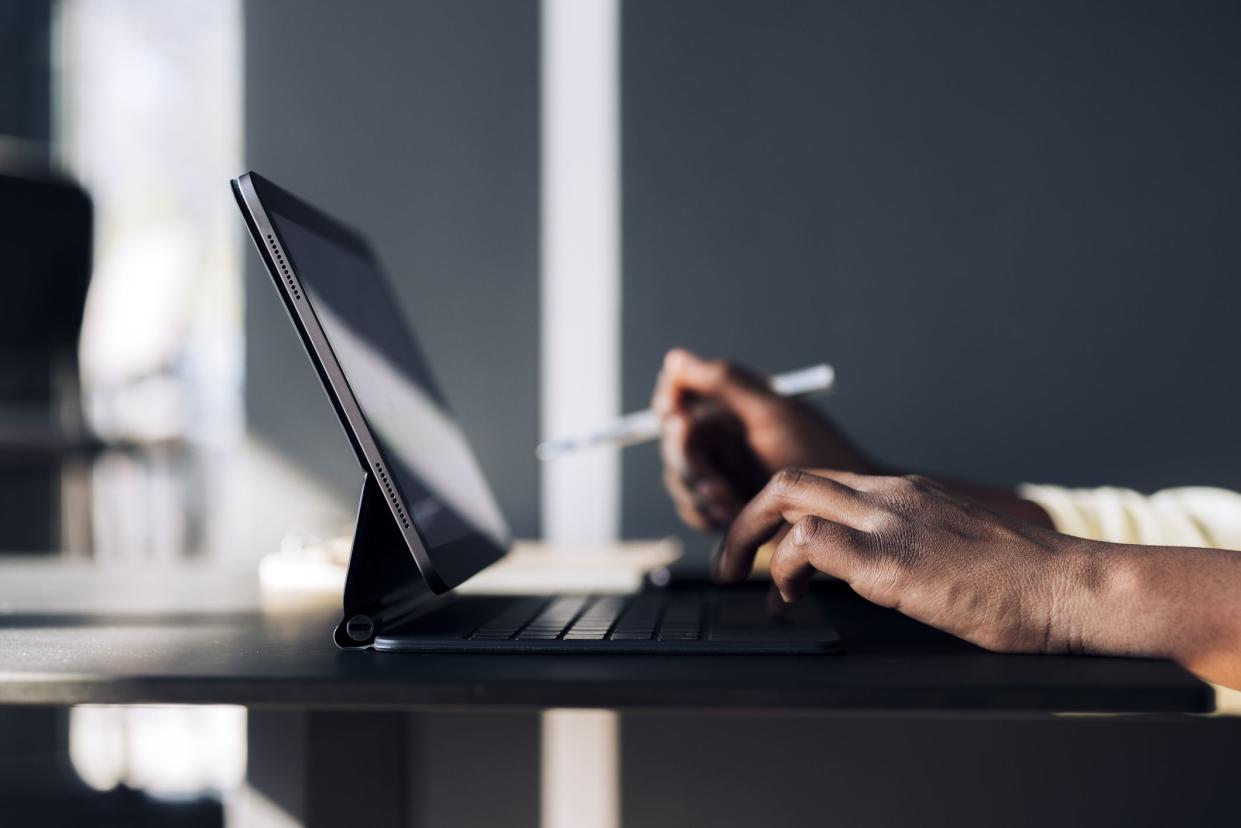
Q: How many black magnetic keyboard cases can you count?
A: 1